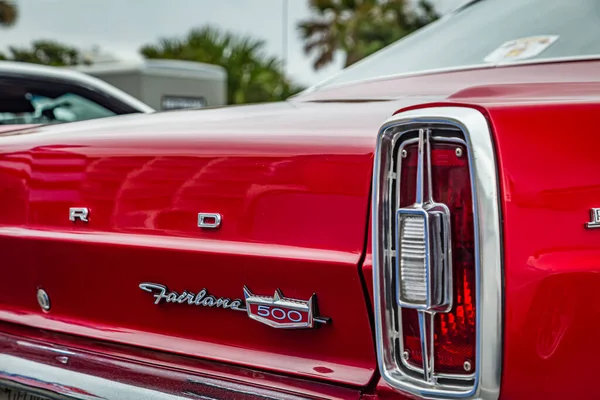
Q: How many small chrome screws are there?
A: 4